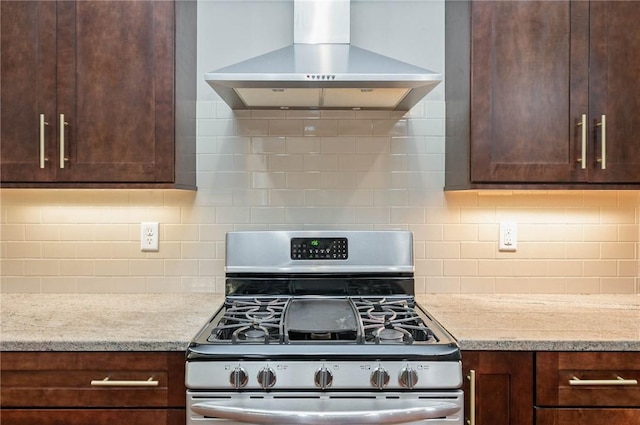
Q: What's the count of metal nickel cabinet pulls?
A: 7